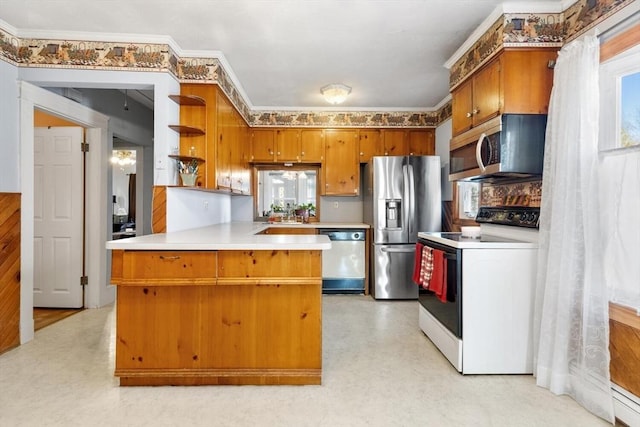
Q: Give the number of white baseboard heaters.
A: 1